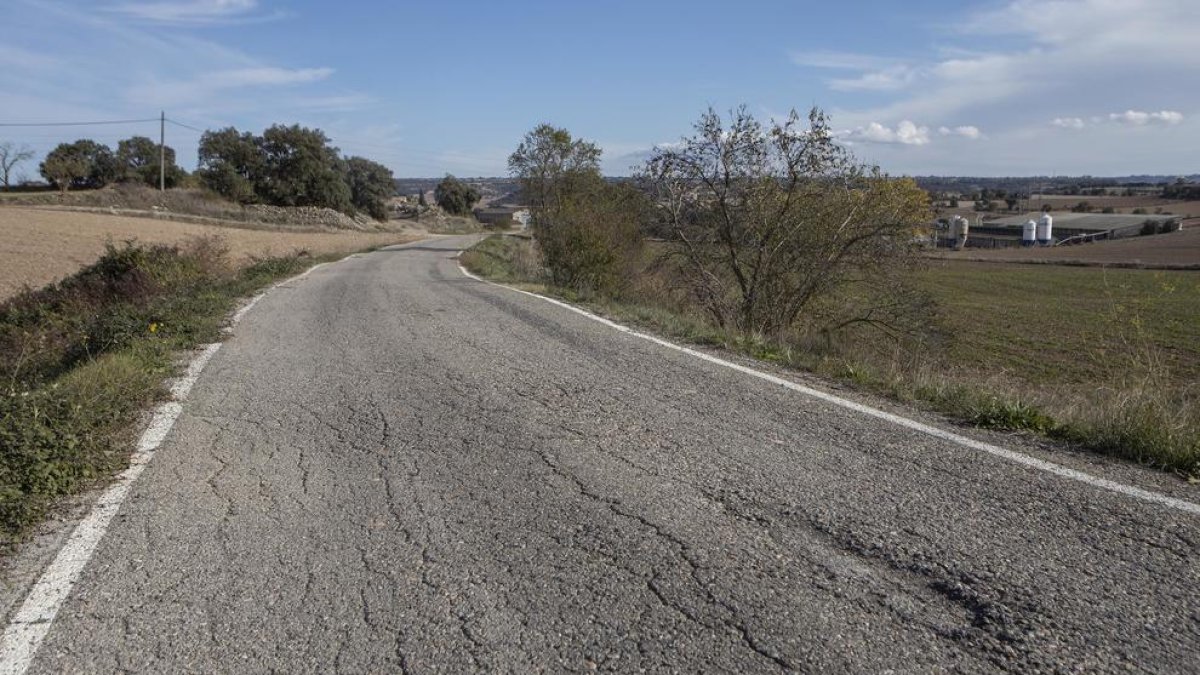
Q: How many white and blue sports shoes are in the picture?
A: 0